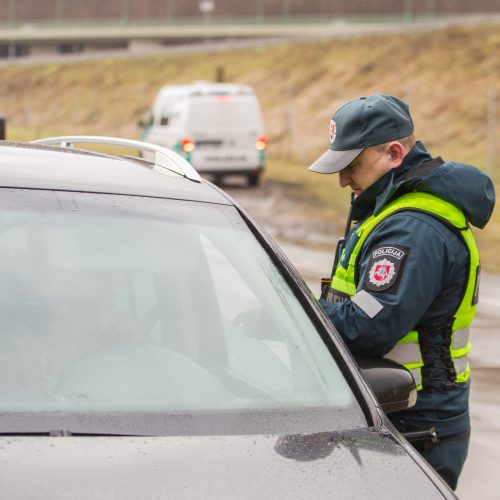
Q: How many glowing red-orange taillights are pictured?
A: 2